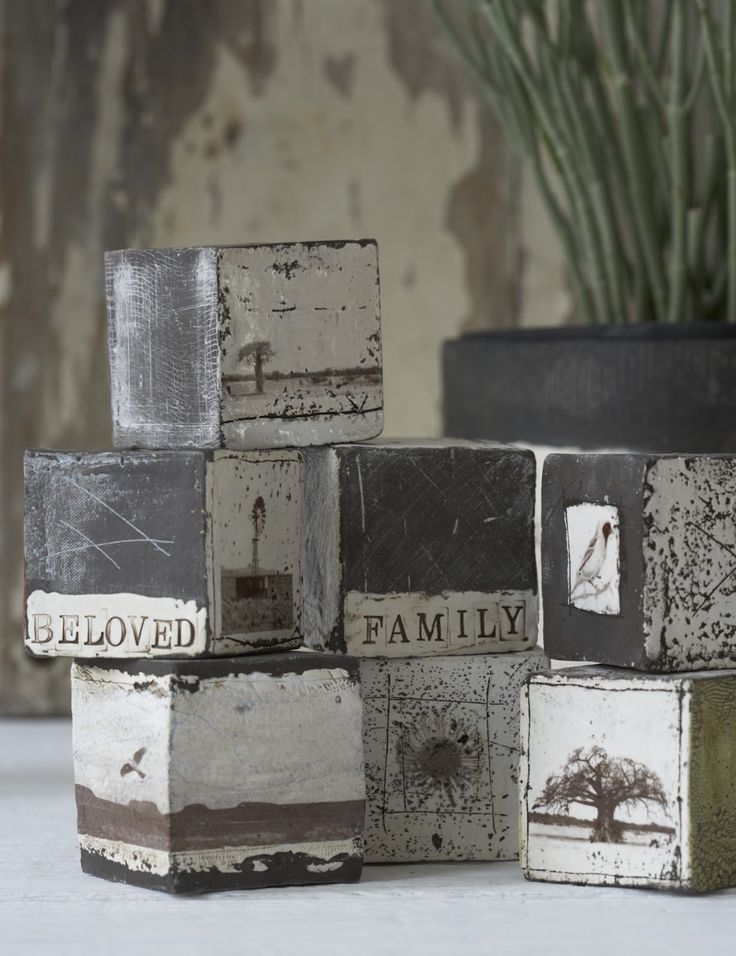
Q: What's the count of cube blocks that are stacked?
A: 7